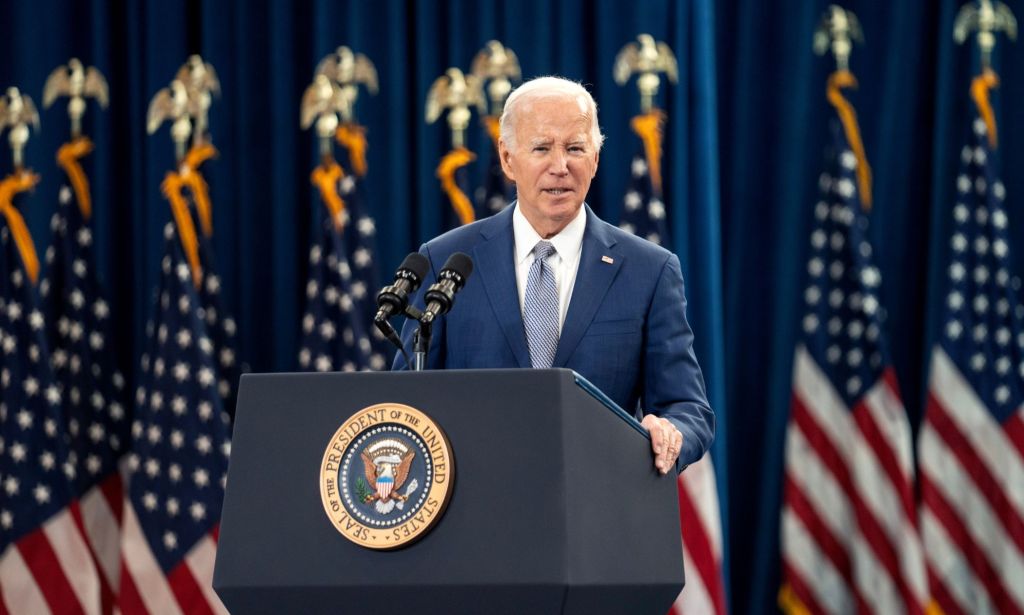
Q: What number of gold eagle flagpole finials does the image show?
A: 11